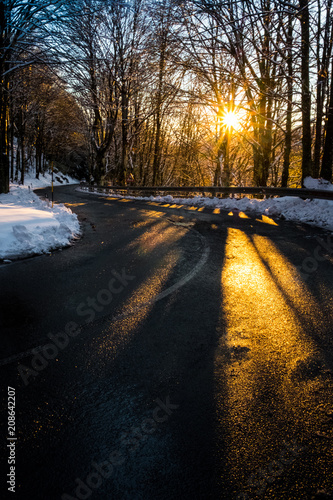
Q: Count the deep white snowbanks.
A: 2